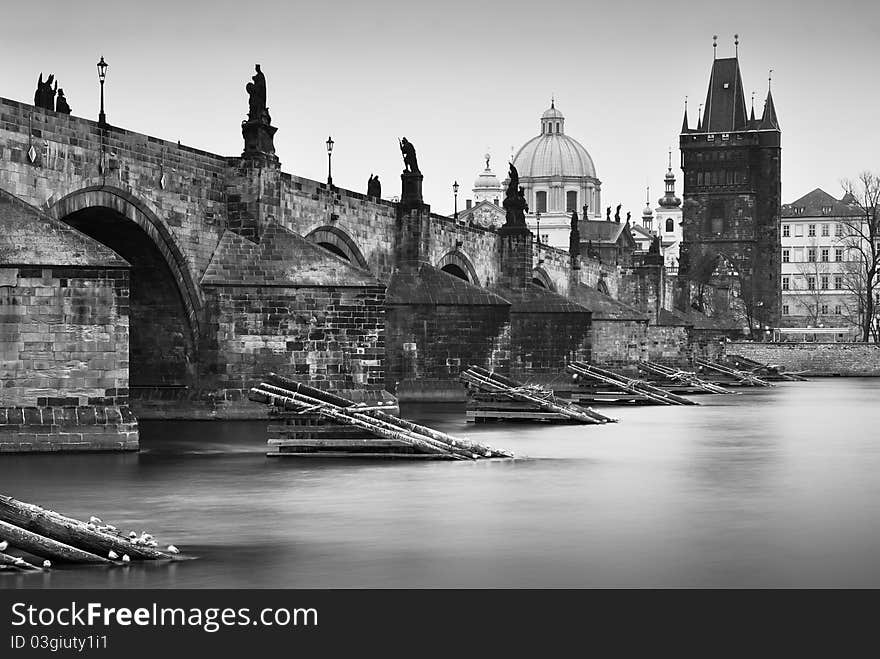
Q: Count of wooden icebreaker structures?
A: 7